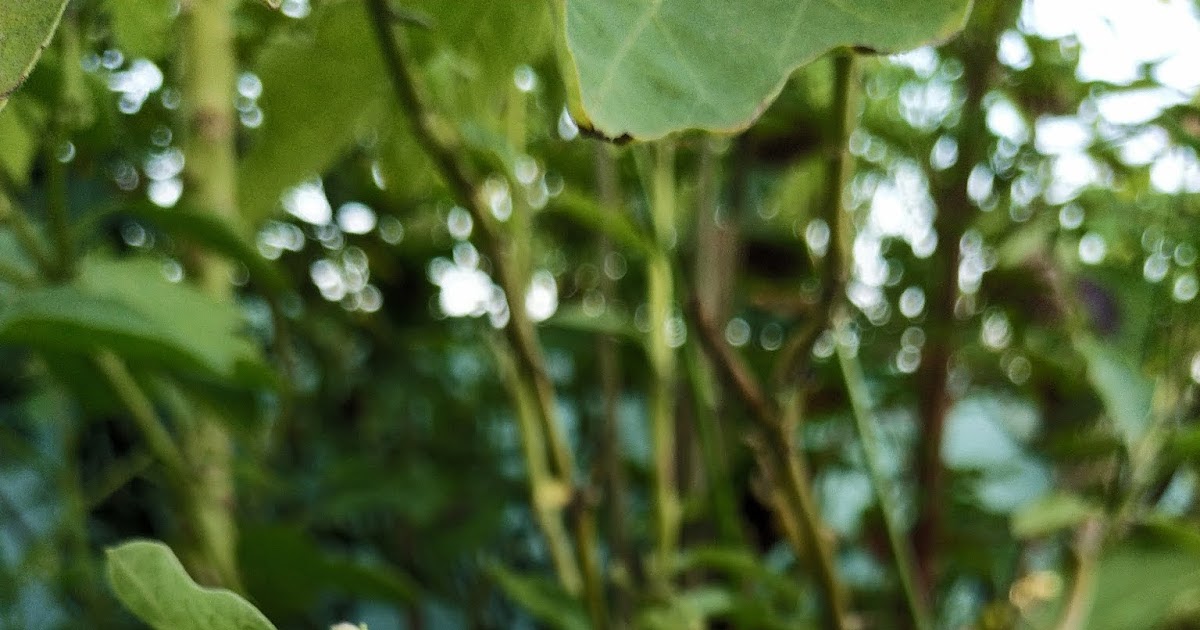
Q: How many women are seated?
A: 0